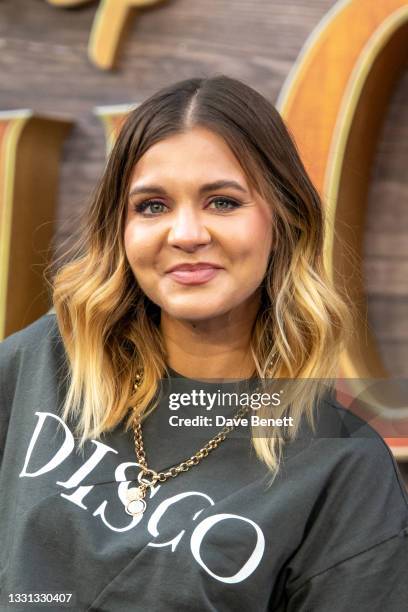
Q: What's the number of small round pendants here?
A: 2